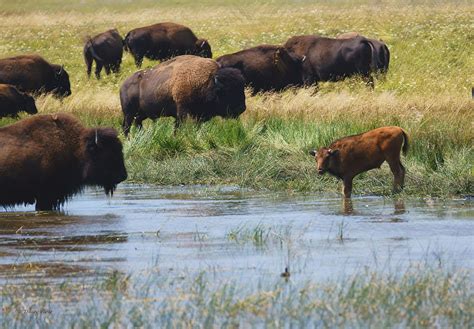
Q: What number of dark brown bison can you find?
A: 9